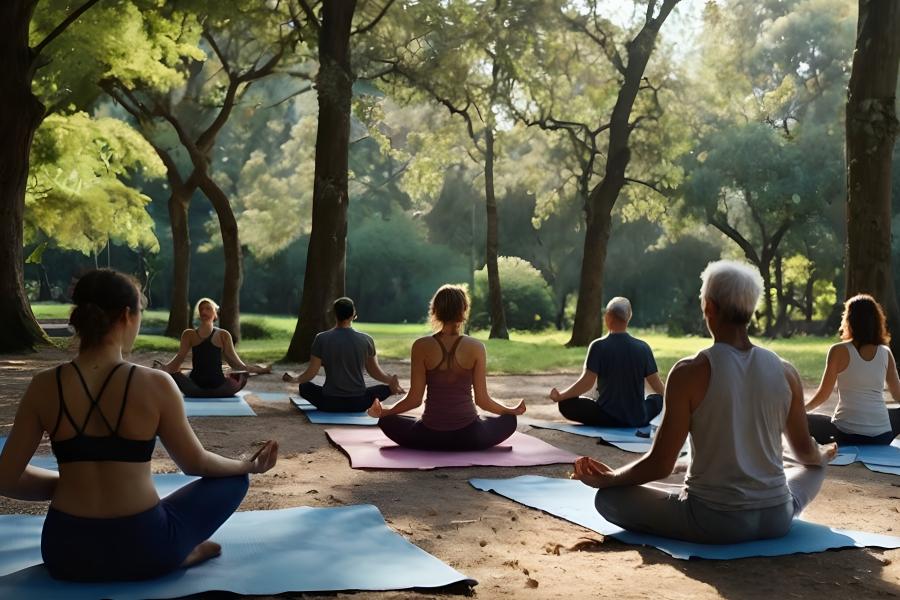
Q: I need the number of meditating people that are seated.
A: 7